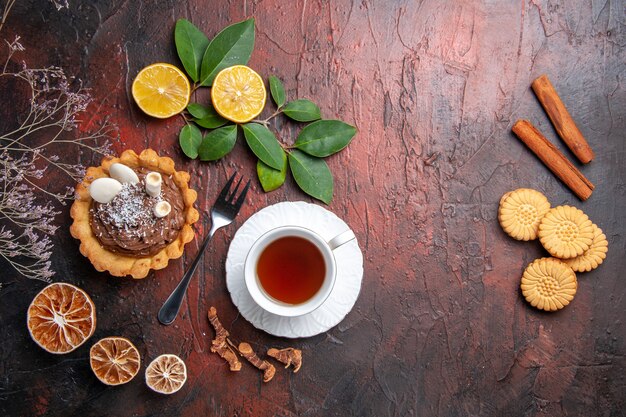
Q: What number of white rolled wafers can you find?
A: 2